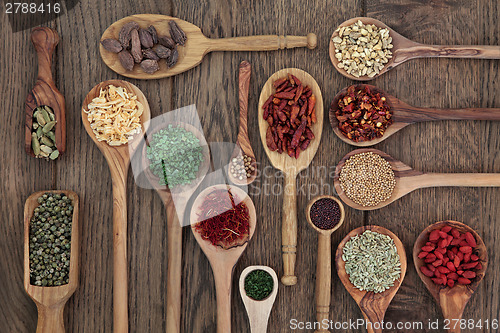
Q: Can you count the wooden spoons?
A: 15